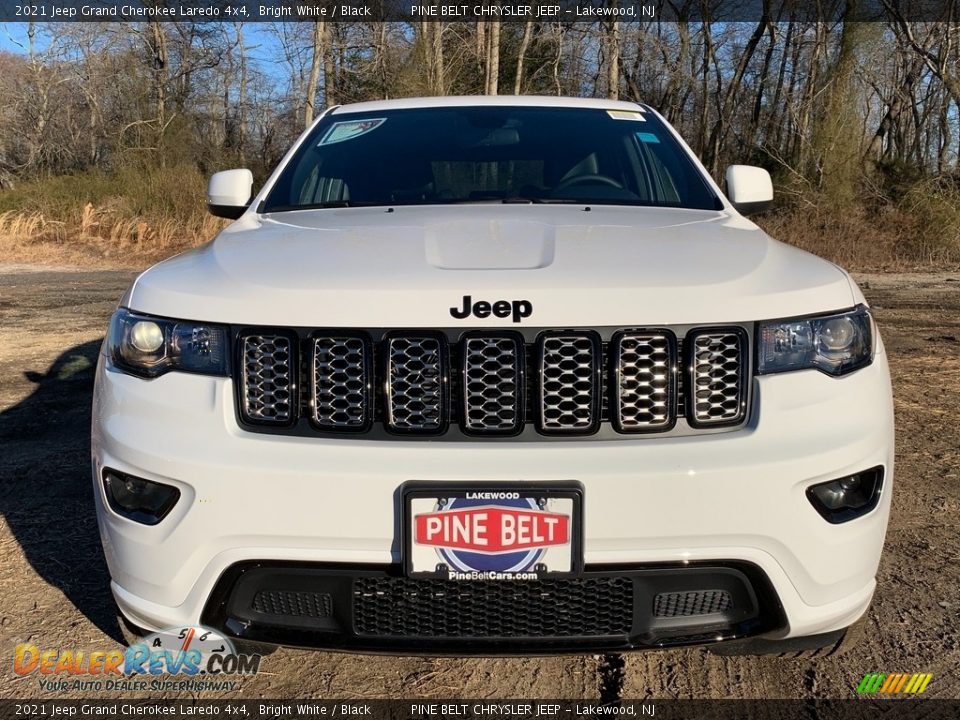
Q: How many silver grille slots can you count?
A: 7